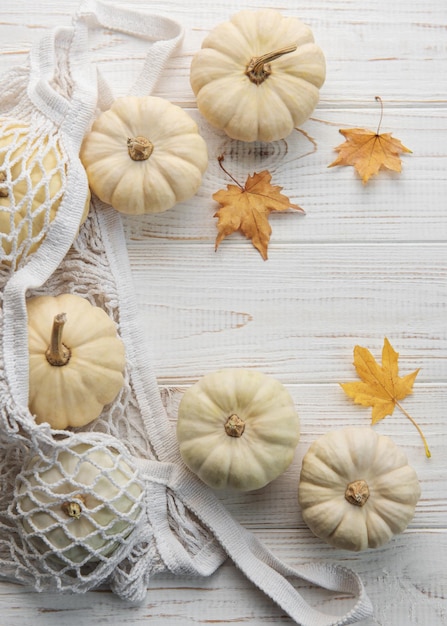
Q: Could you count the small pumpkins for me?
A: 7